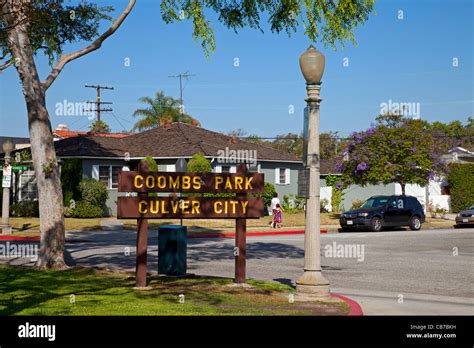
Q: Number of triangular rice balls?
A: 0